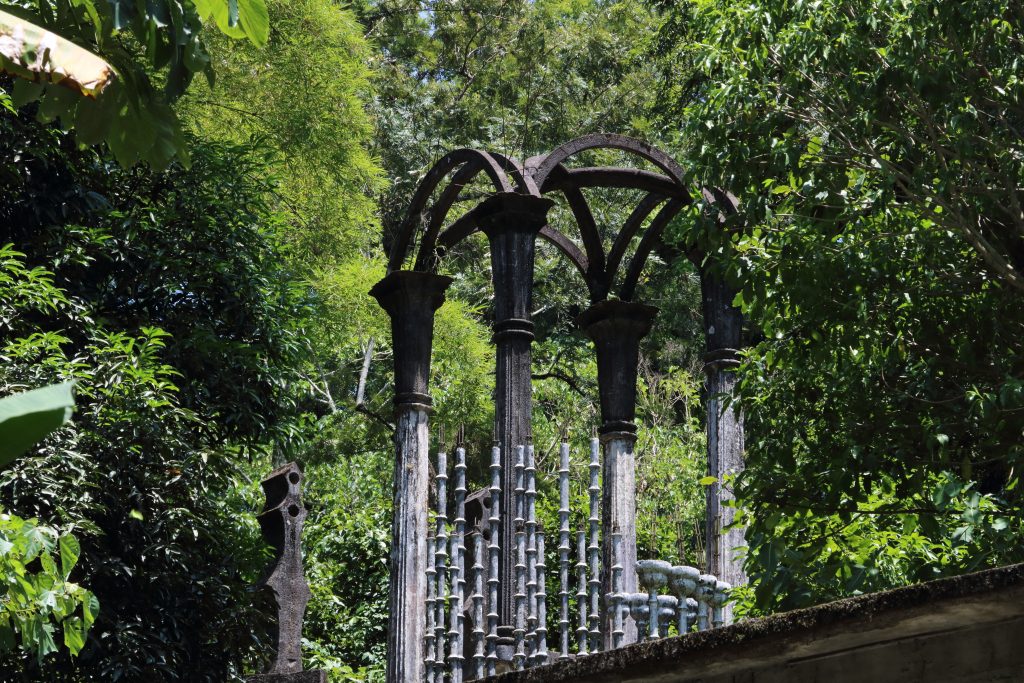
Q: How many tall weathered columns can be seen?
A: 4